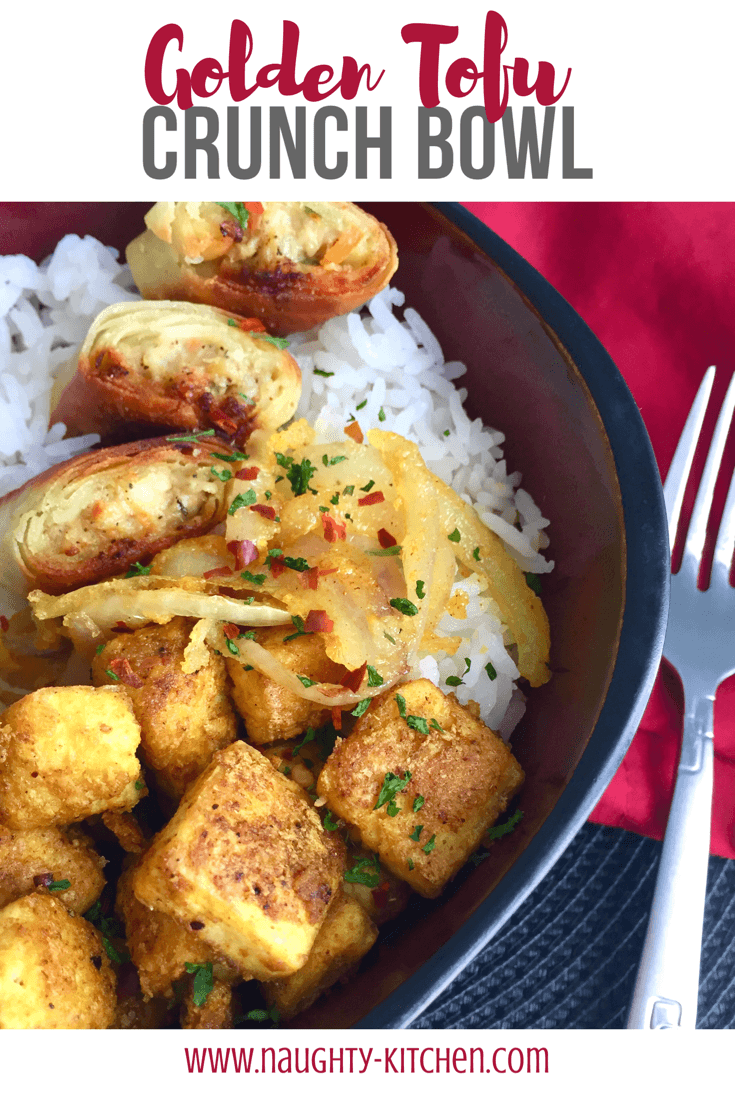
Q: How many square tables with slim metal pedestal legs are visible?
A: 0